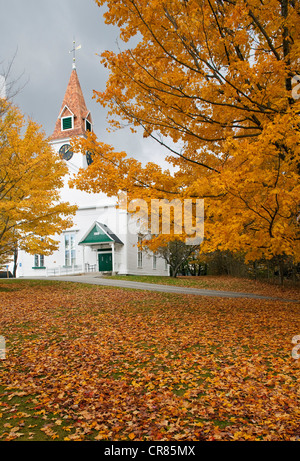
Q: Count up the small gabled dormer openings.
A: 2